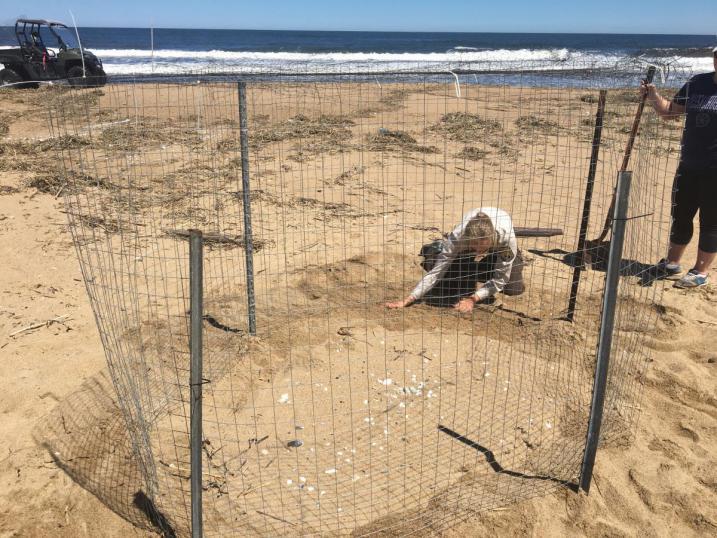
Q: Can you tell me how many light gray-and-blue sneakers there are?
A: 2